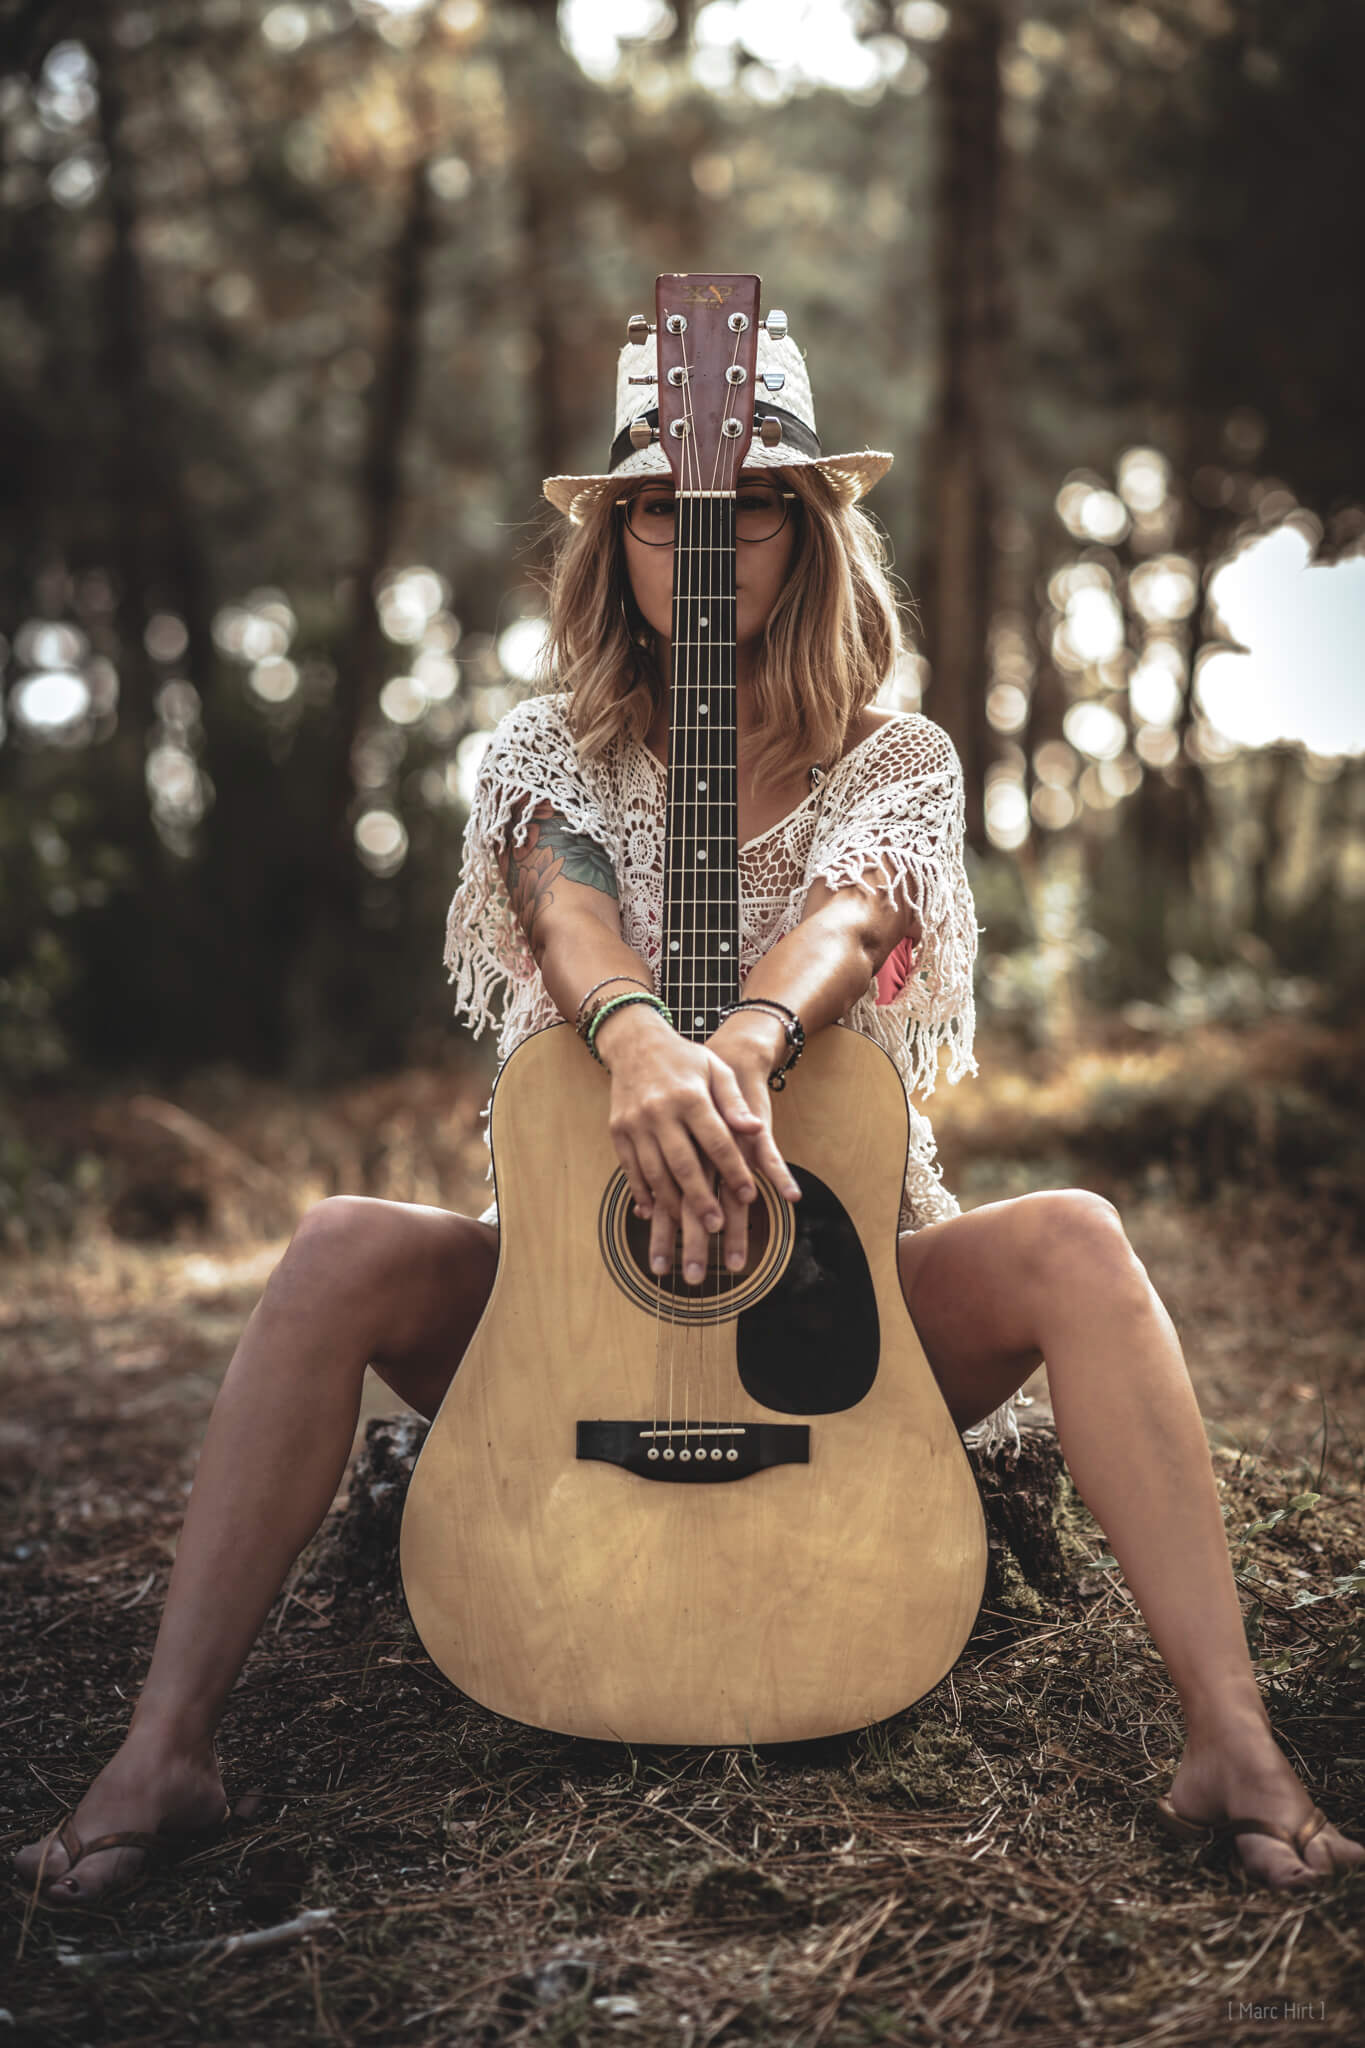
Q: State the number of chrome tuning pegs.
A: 6